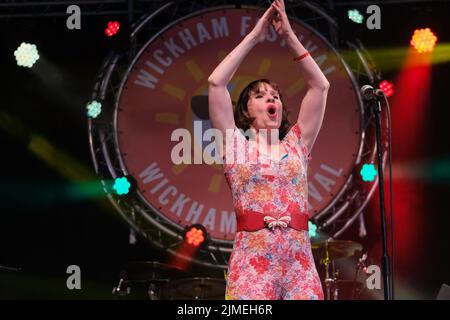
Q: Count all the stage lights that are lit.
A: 10